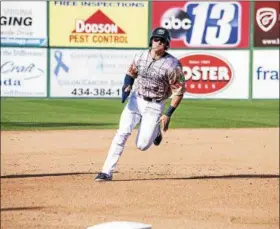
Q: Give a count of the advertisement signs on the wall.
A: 8